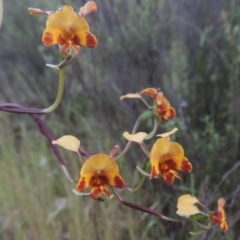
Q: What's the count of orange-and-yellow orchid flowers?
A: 5